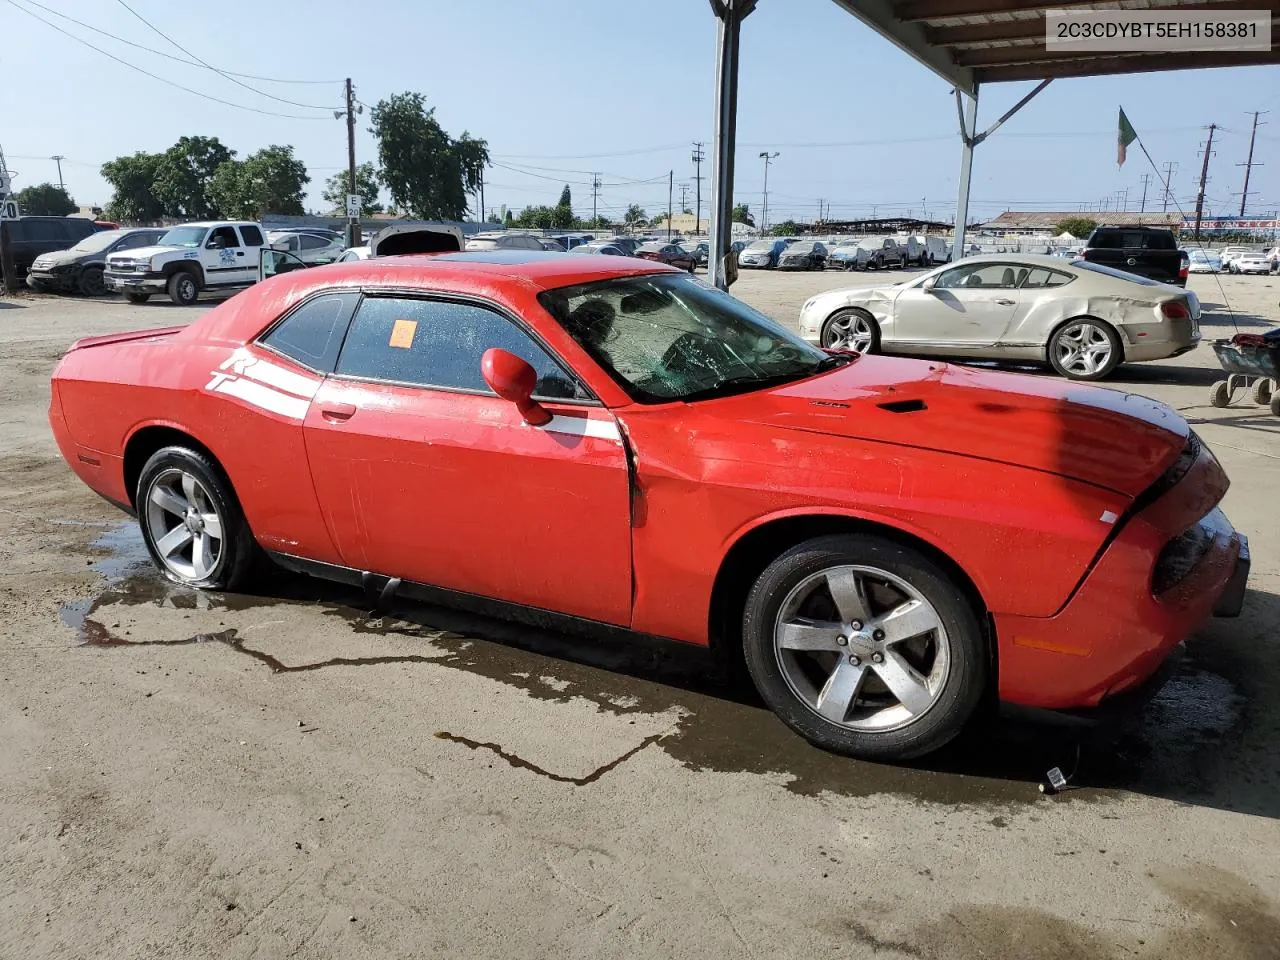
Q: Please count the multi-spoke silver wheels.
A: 4